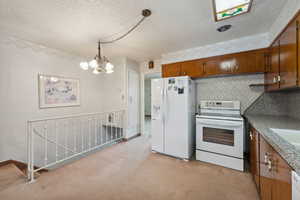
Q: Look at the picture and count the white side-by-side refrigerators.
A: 1